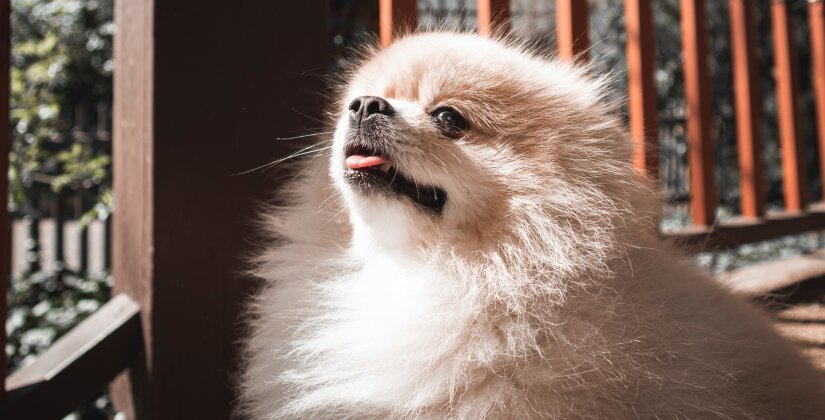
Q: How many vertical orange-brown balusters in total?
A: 8